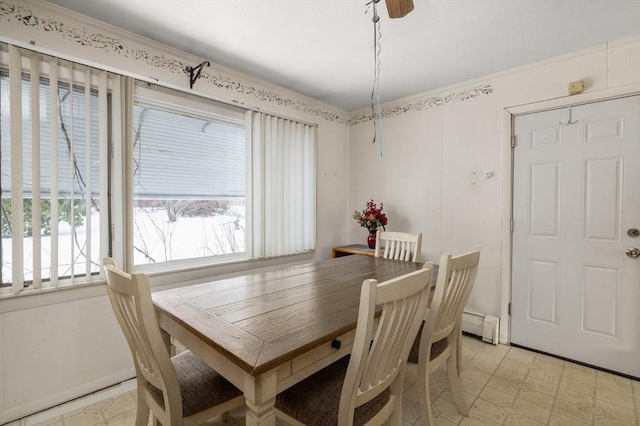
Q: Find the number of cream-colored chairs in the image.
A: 4